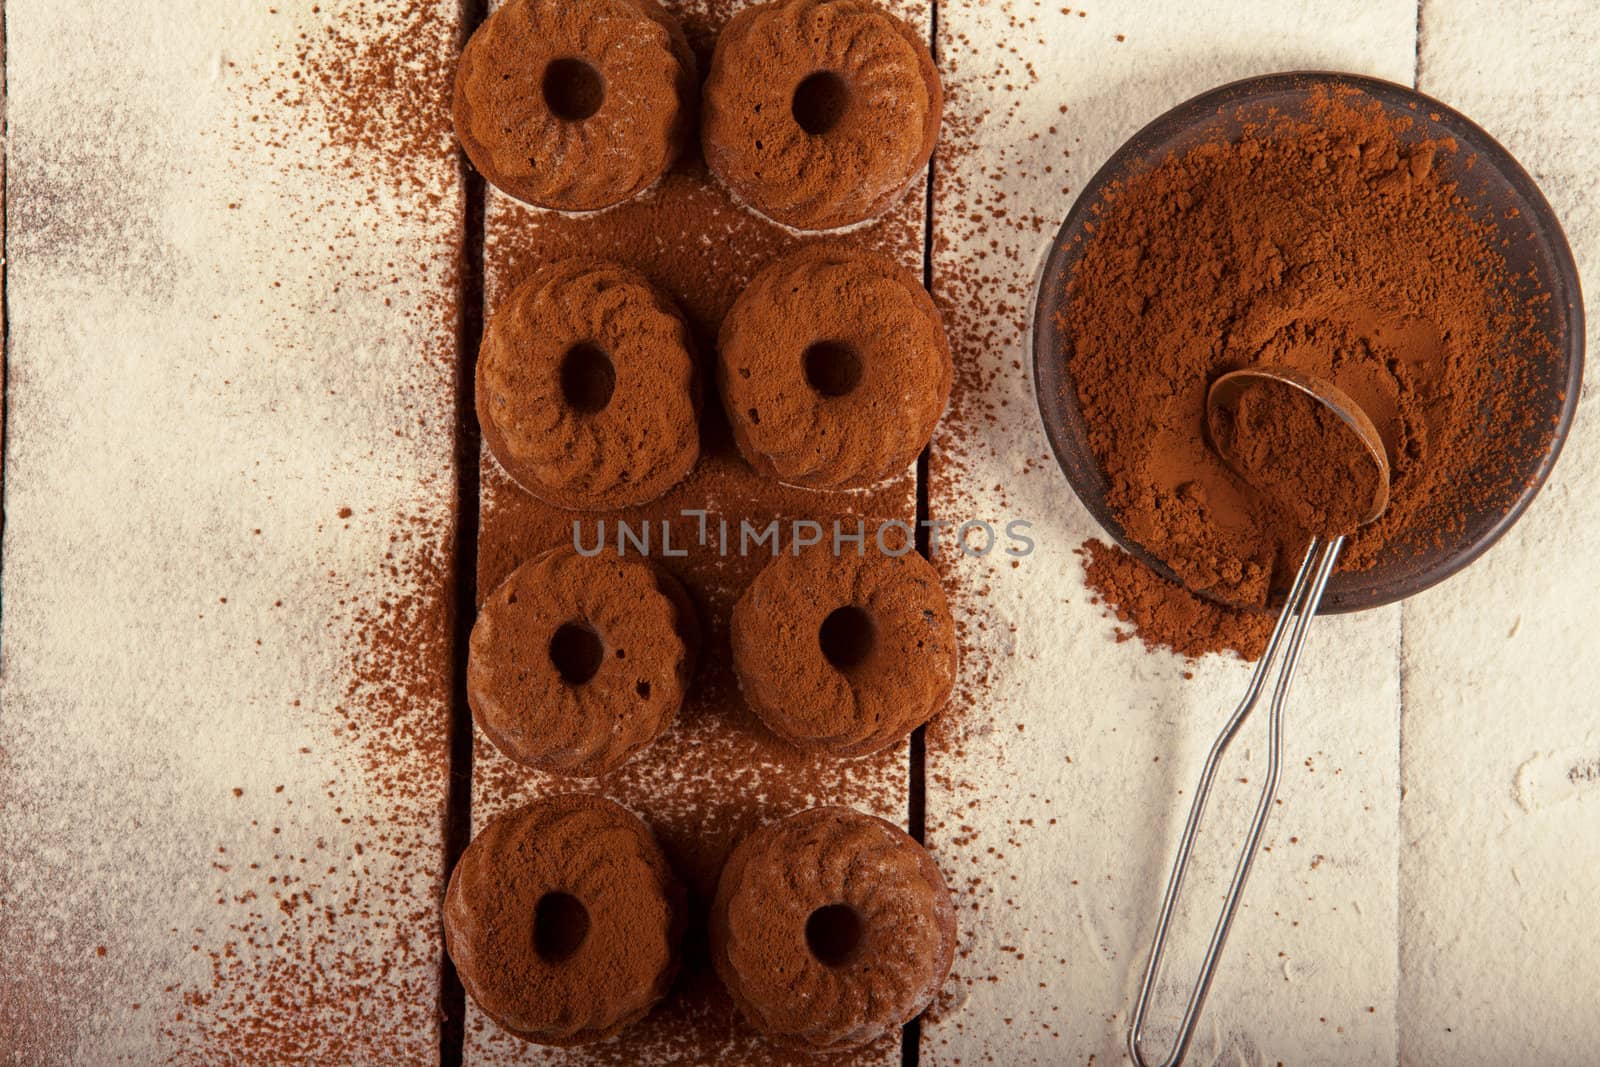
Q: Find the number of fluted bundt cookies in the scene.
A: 8